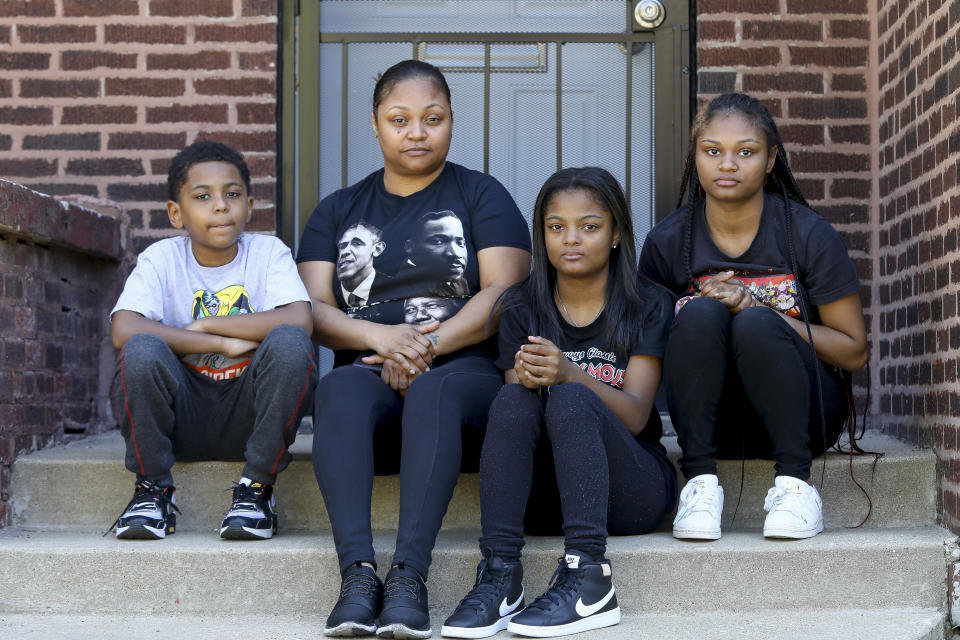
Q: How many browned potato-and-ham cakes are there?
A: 0